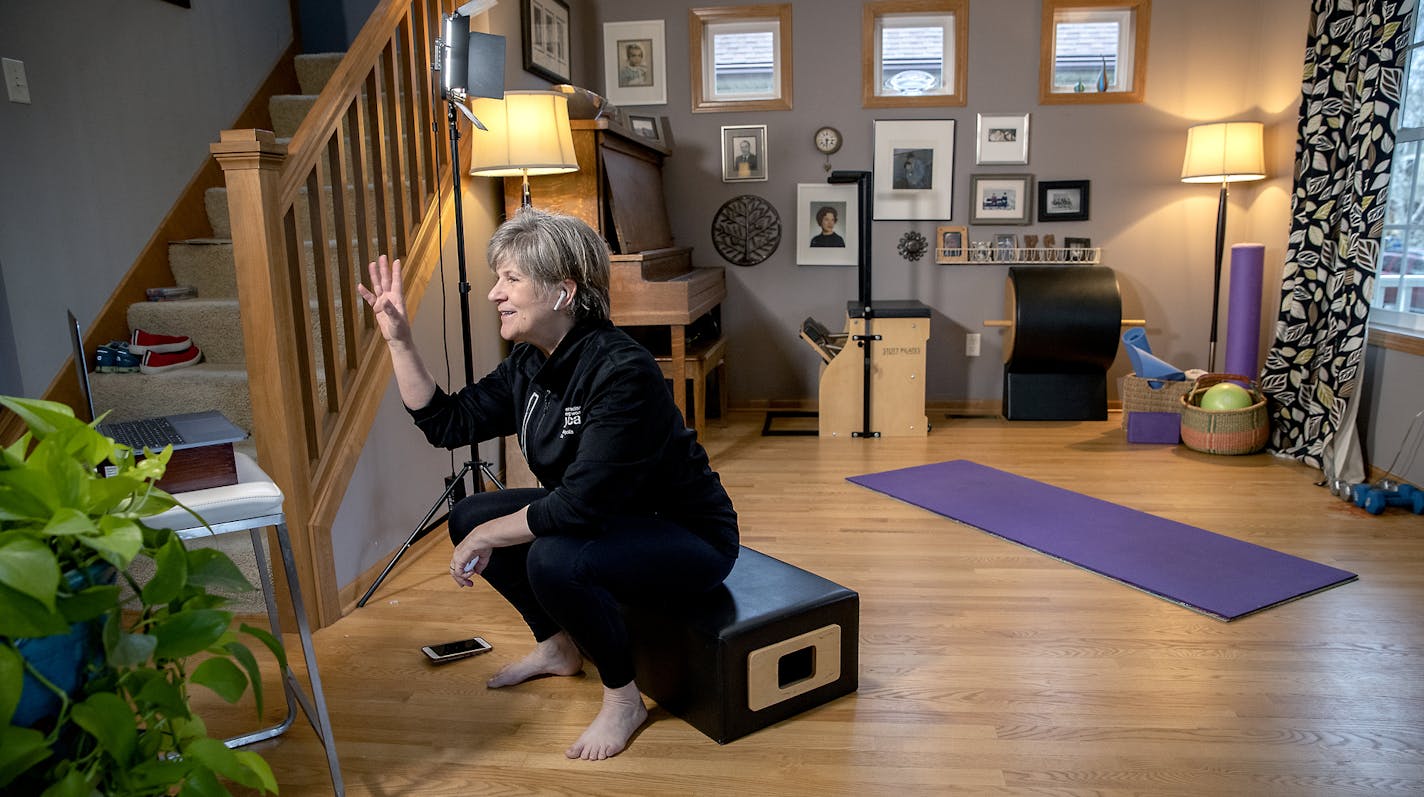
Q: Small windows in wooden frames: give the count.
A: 3